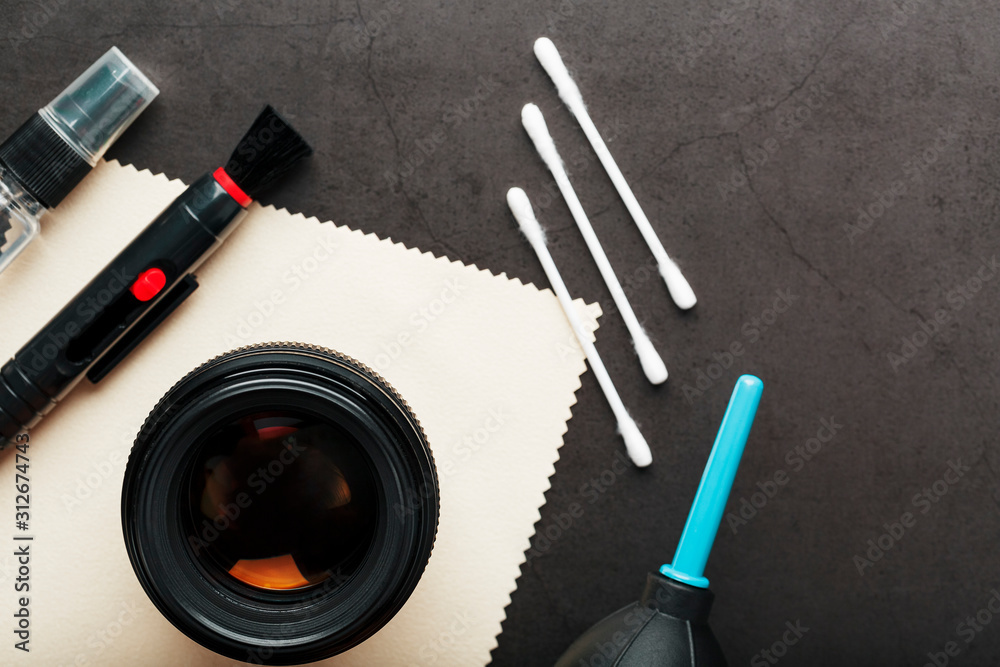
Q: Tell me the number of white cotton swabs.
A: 3